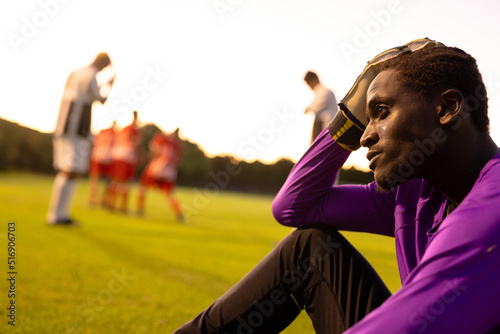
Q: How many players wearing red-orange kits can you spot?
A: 3